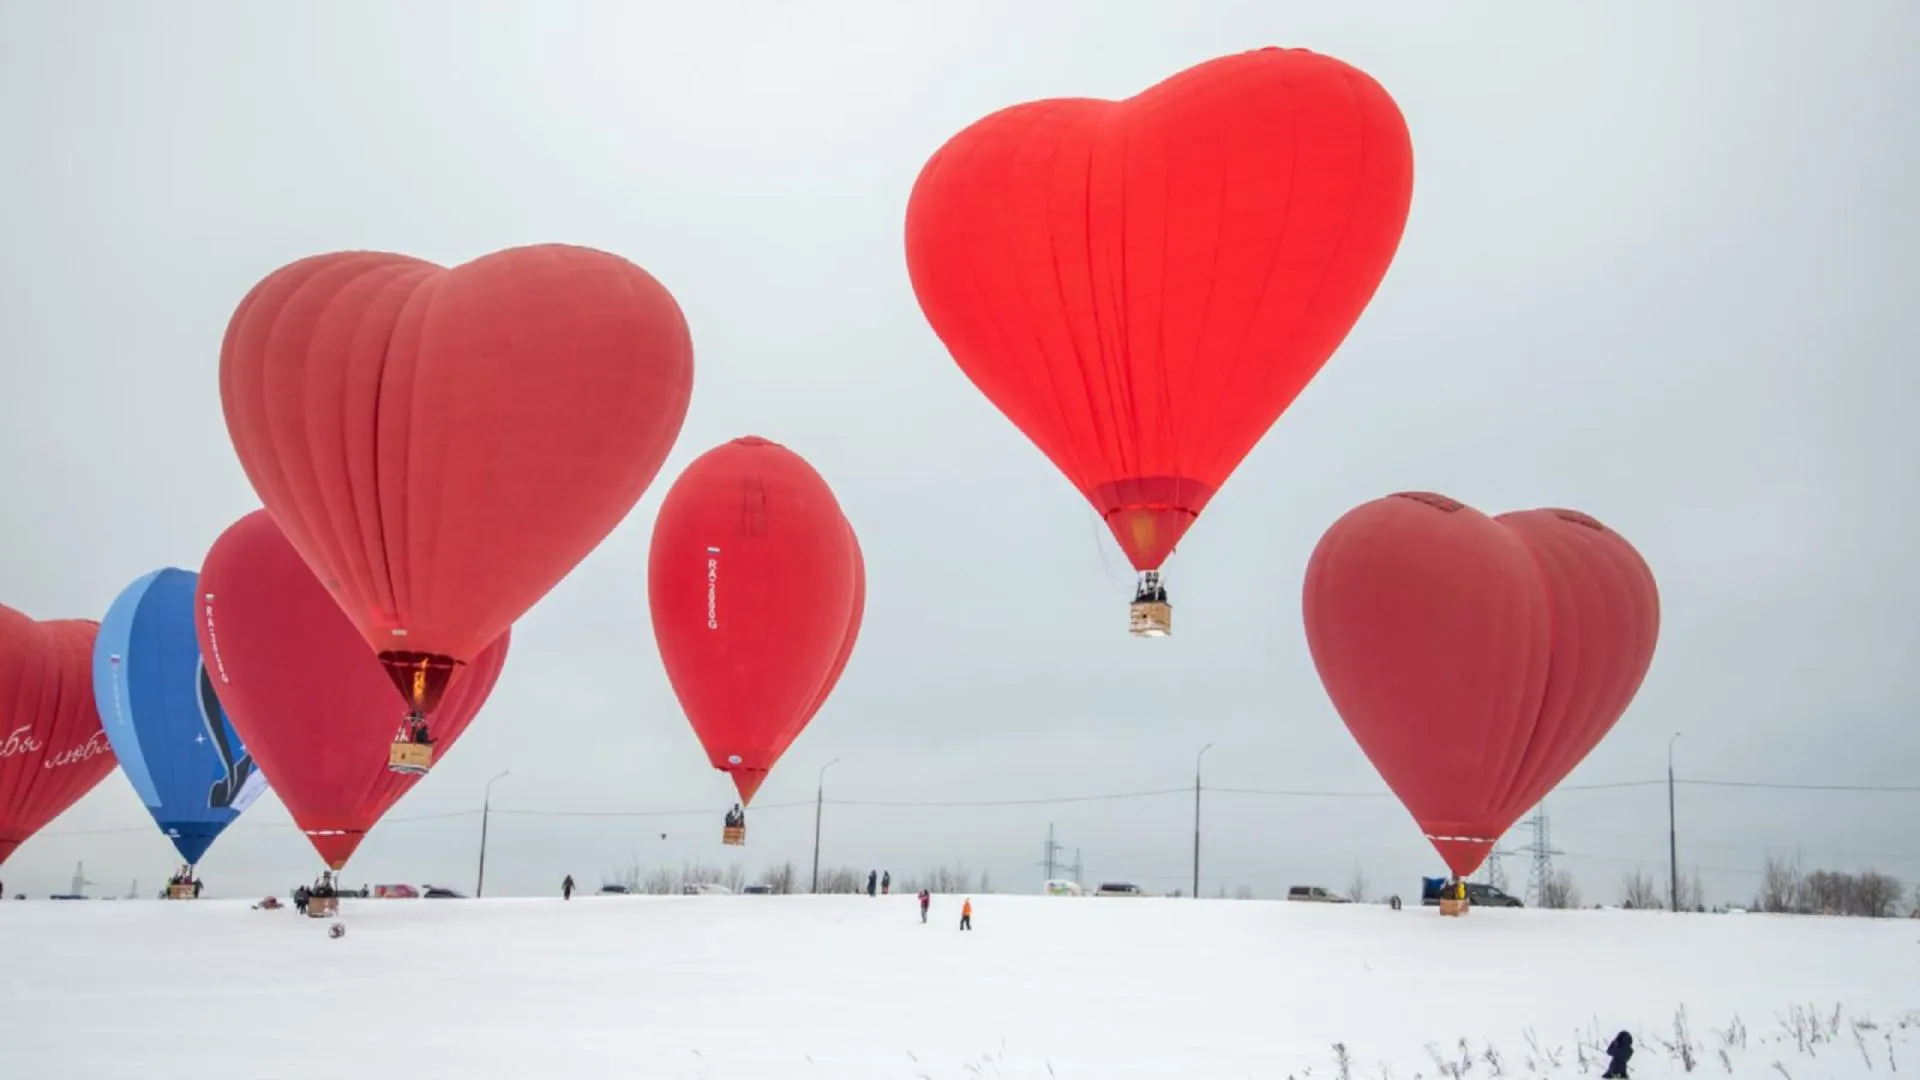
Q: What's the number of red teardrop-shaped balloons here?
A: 1